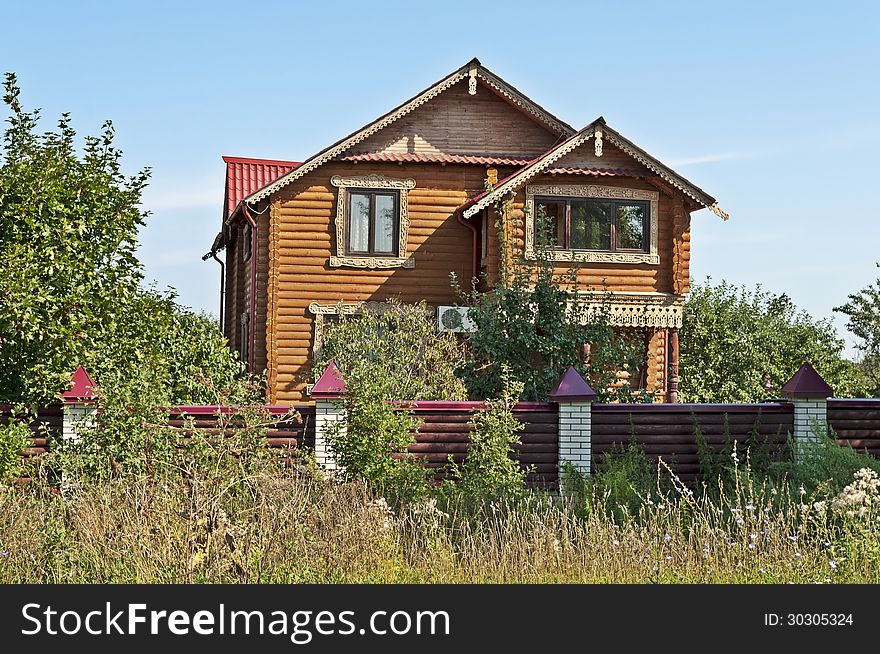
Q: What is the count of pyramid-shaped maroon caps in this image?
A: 4